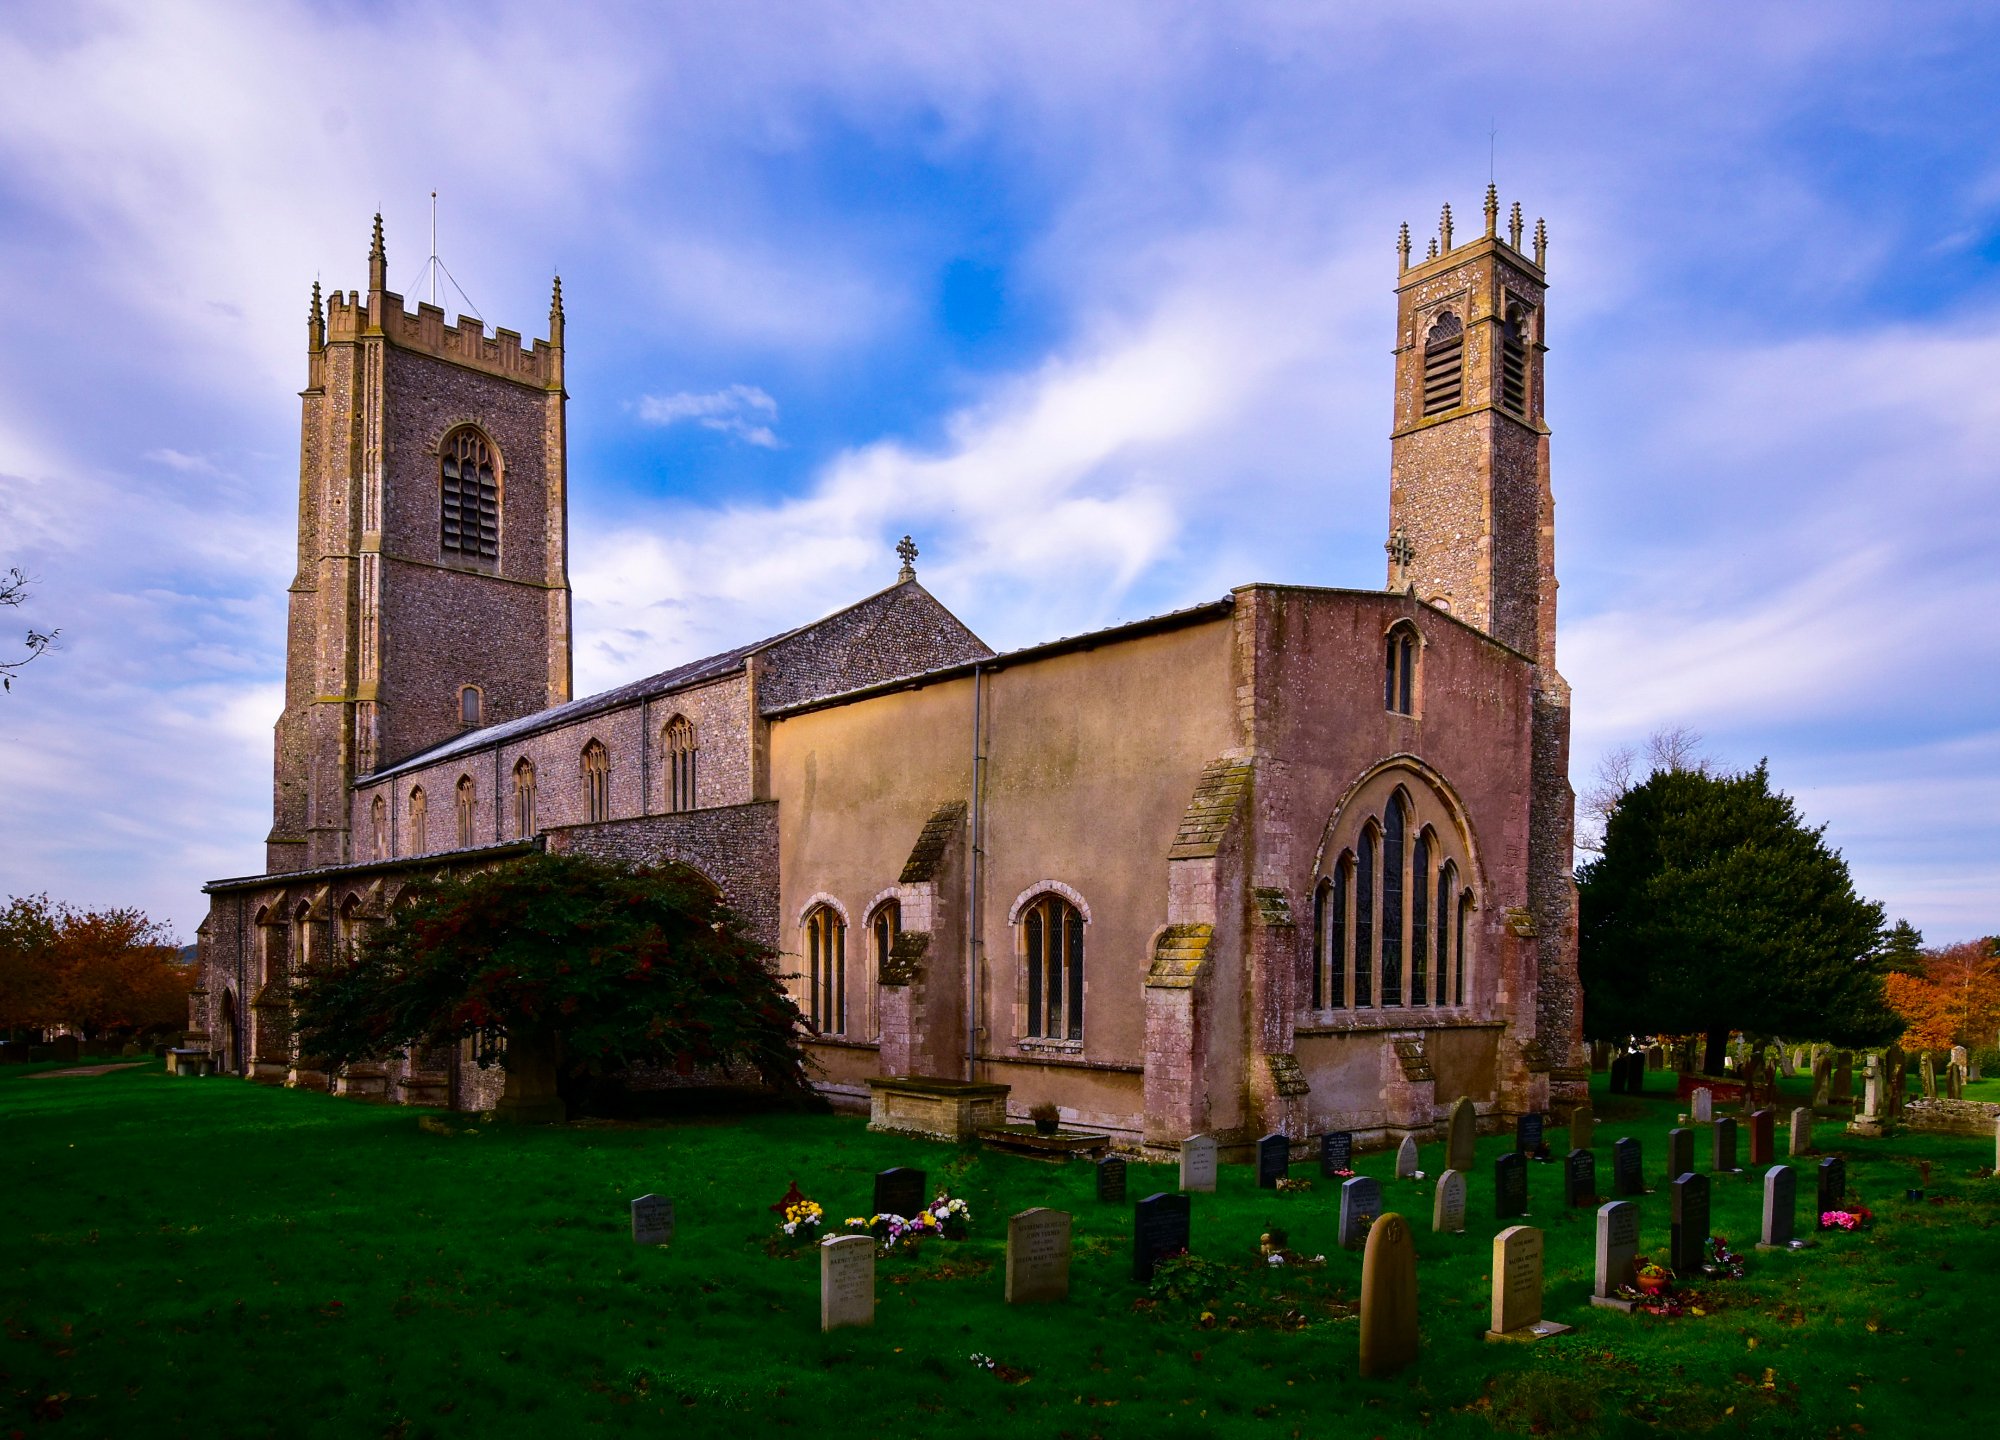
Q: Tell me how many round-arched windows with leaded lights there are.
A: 3